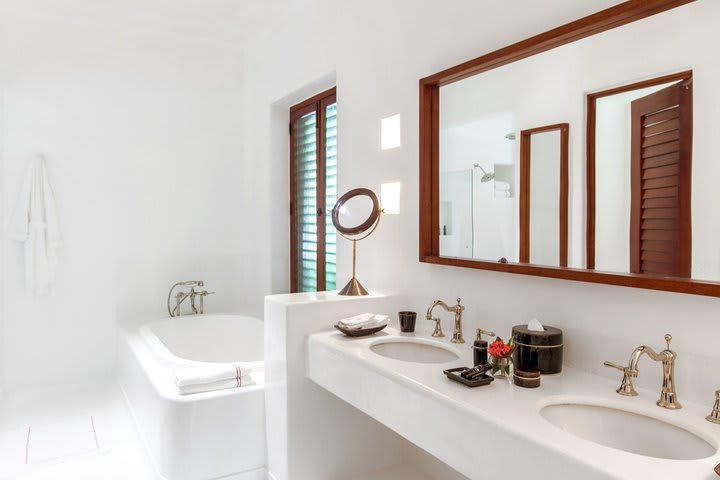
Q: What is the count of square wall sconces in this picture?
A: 2